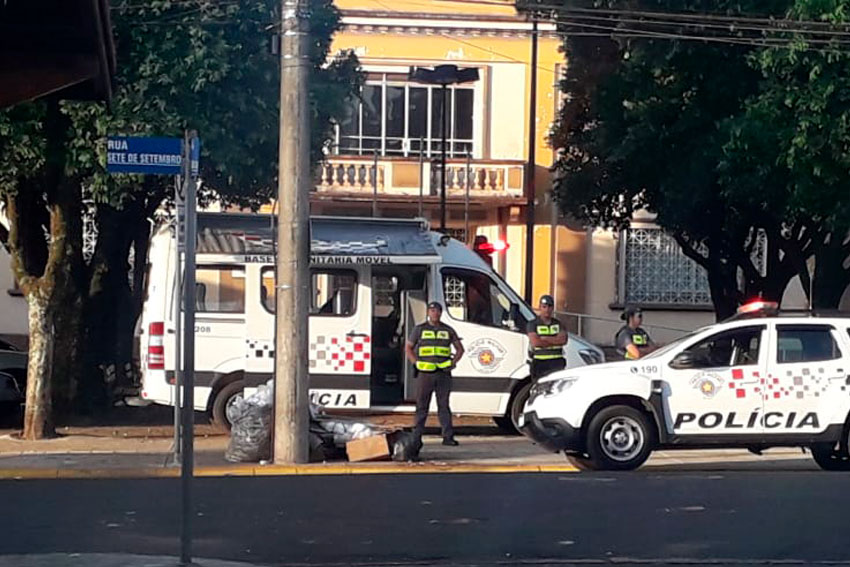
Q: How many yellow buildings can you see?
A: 1